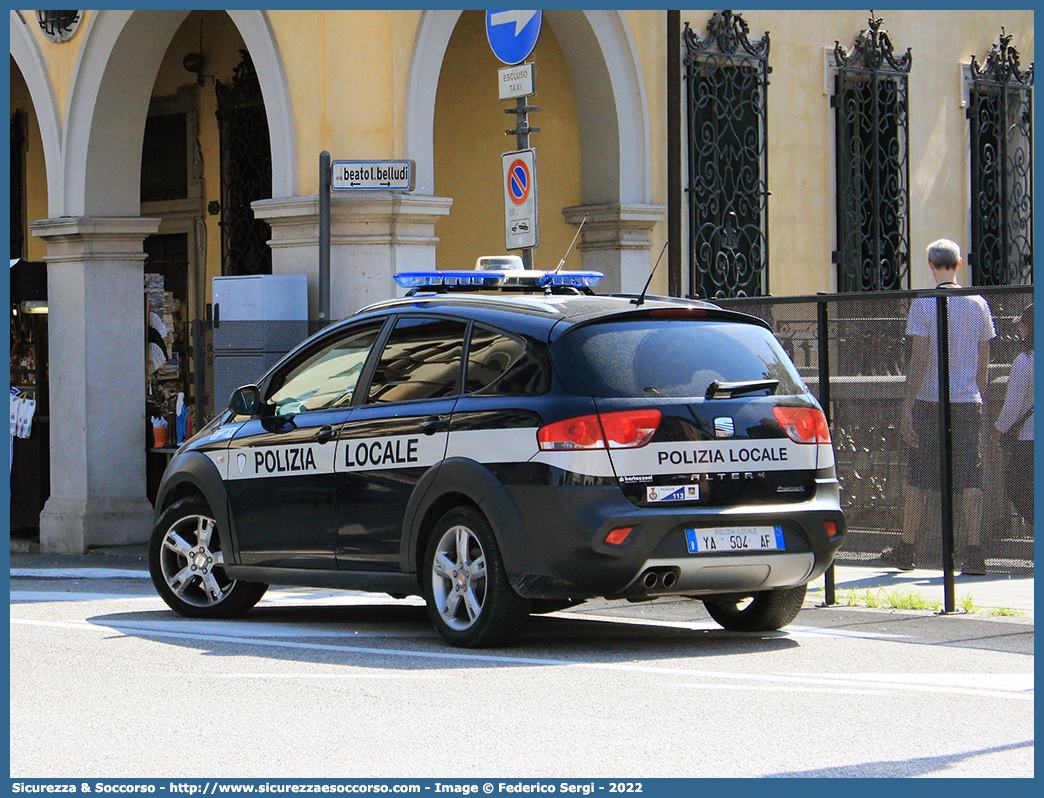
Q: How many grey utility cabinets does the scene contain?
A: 1